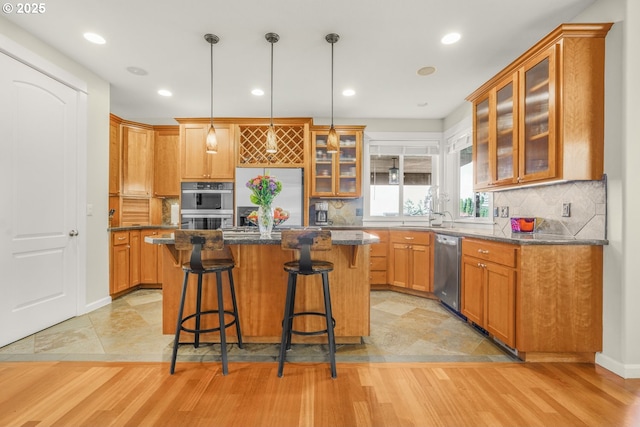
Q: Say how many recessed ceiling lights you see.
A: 5